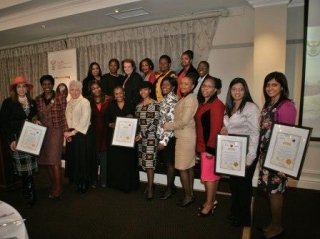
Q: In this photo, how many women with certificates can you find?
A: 4